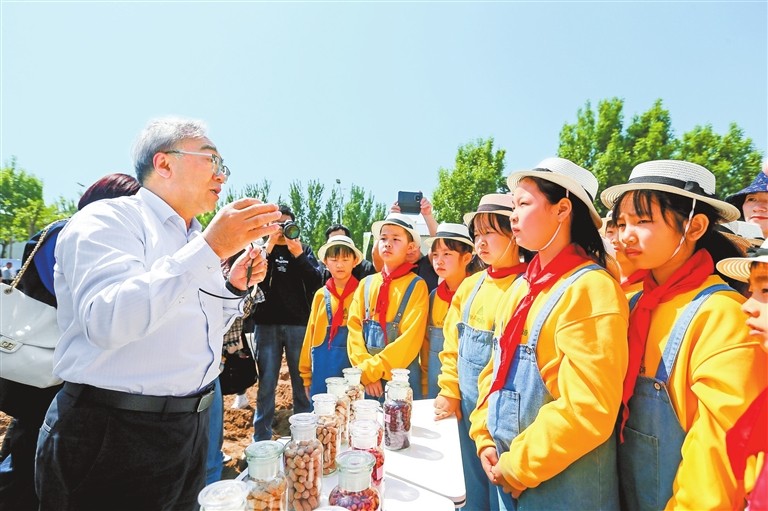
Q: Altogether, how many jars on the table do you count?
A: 12